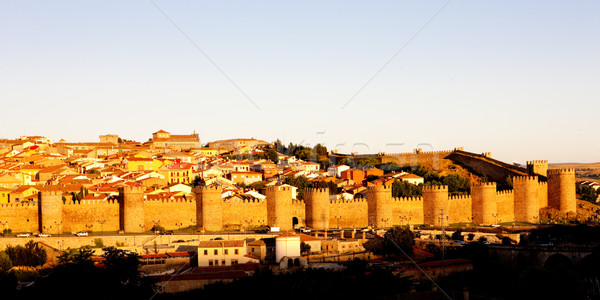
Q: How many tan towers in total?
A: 11